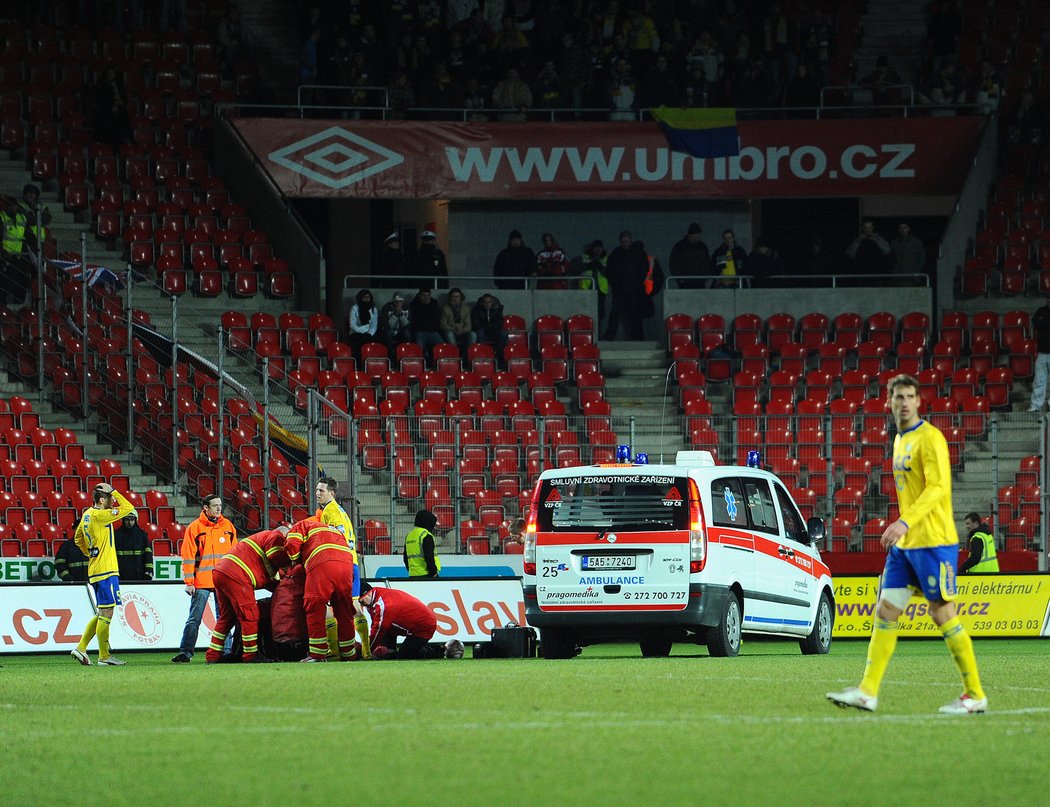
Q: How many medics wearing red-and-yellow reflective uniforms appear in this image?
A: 2